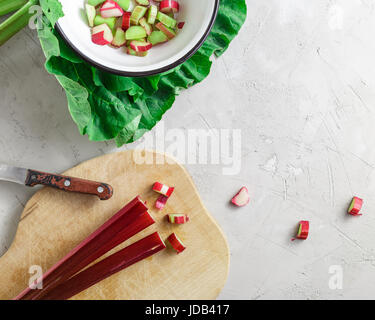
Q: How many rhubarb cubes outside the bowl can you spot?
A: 6